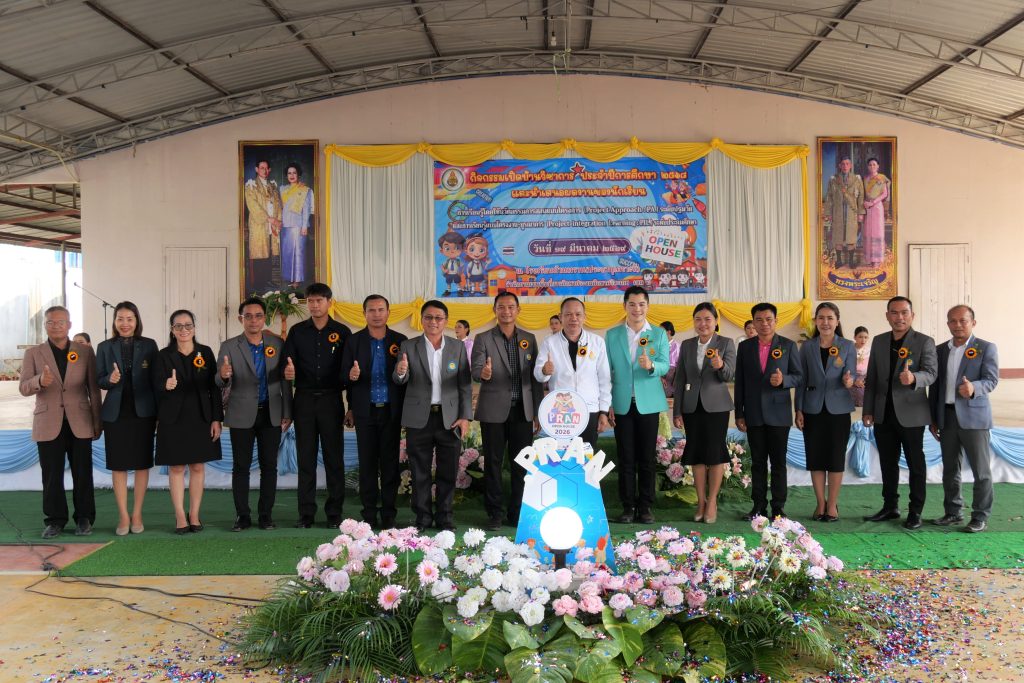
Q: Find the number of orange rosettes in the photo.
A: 13